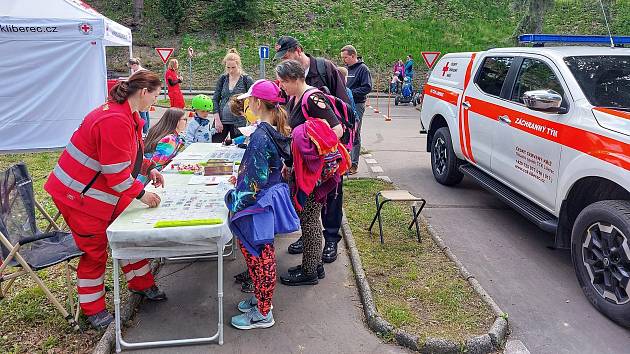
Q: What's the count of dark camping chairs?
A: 1